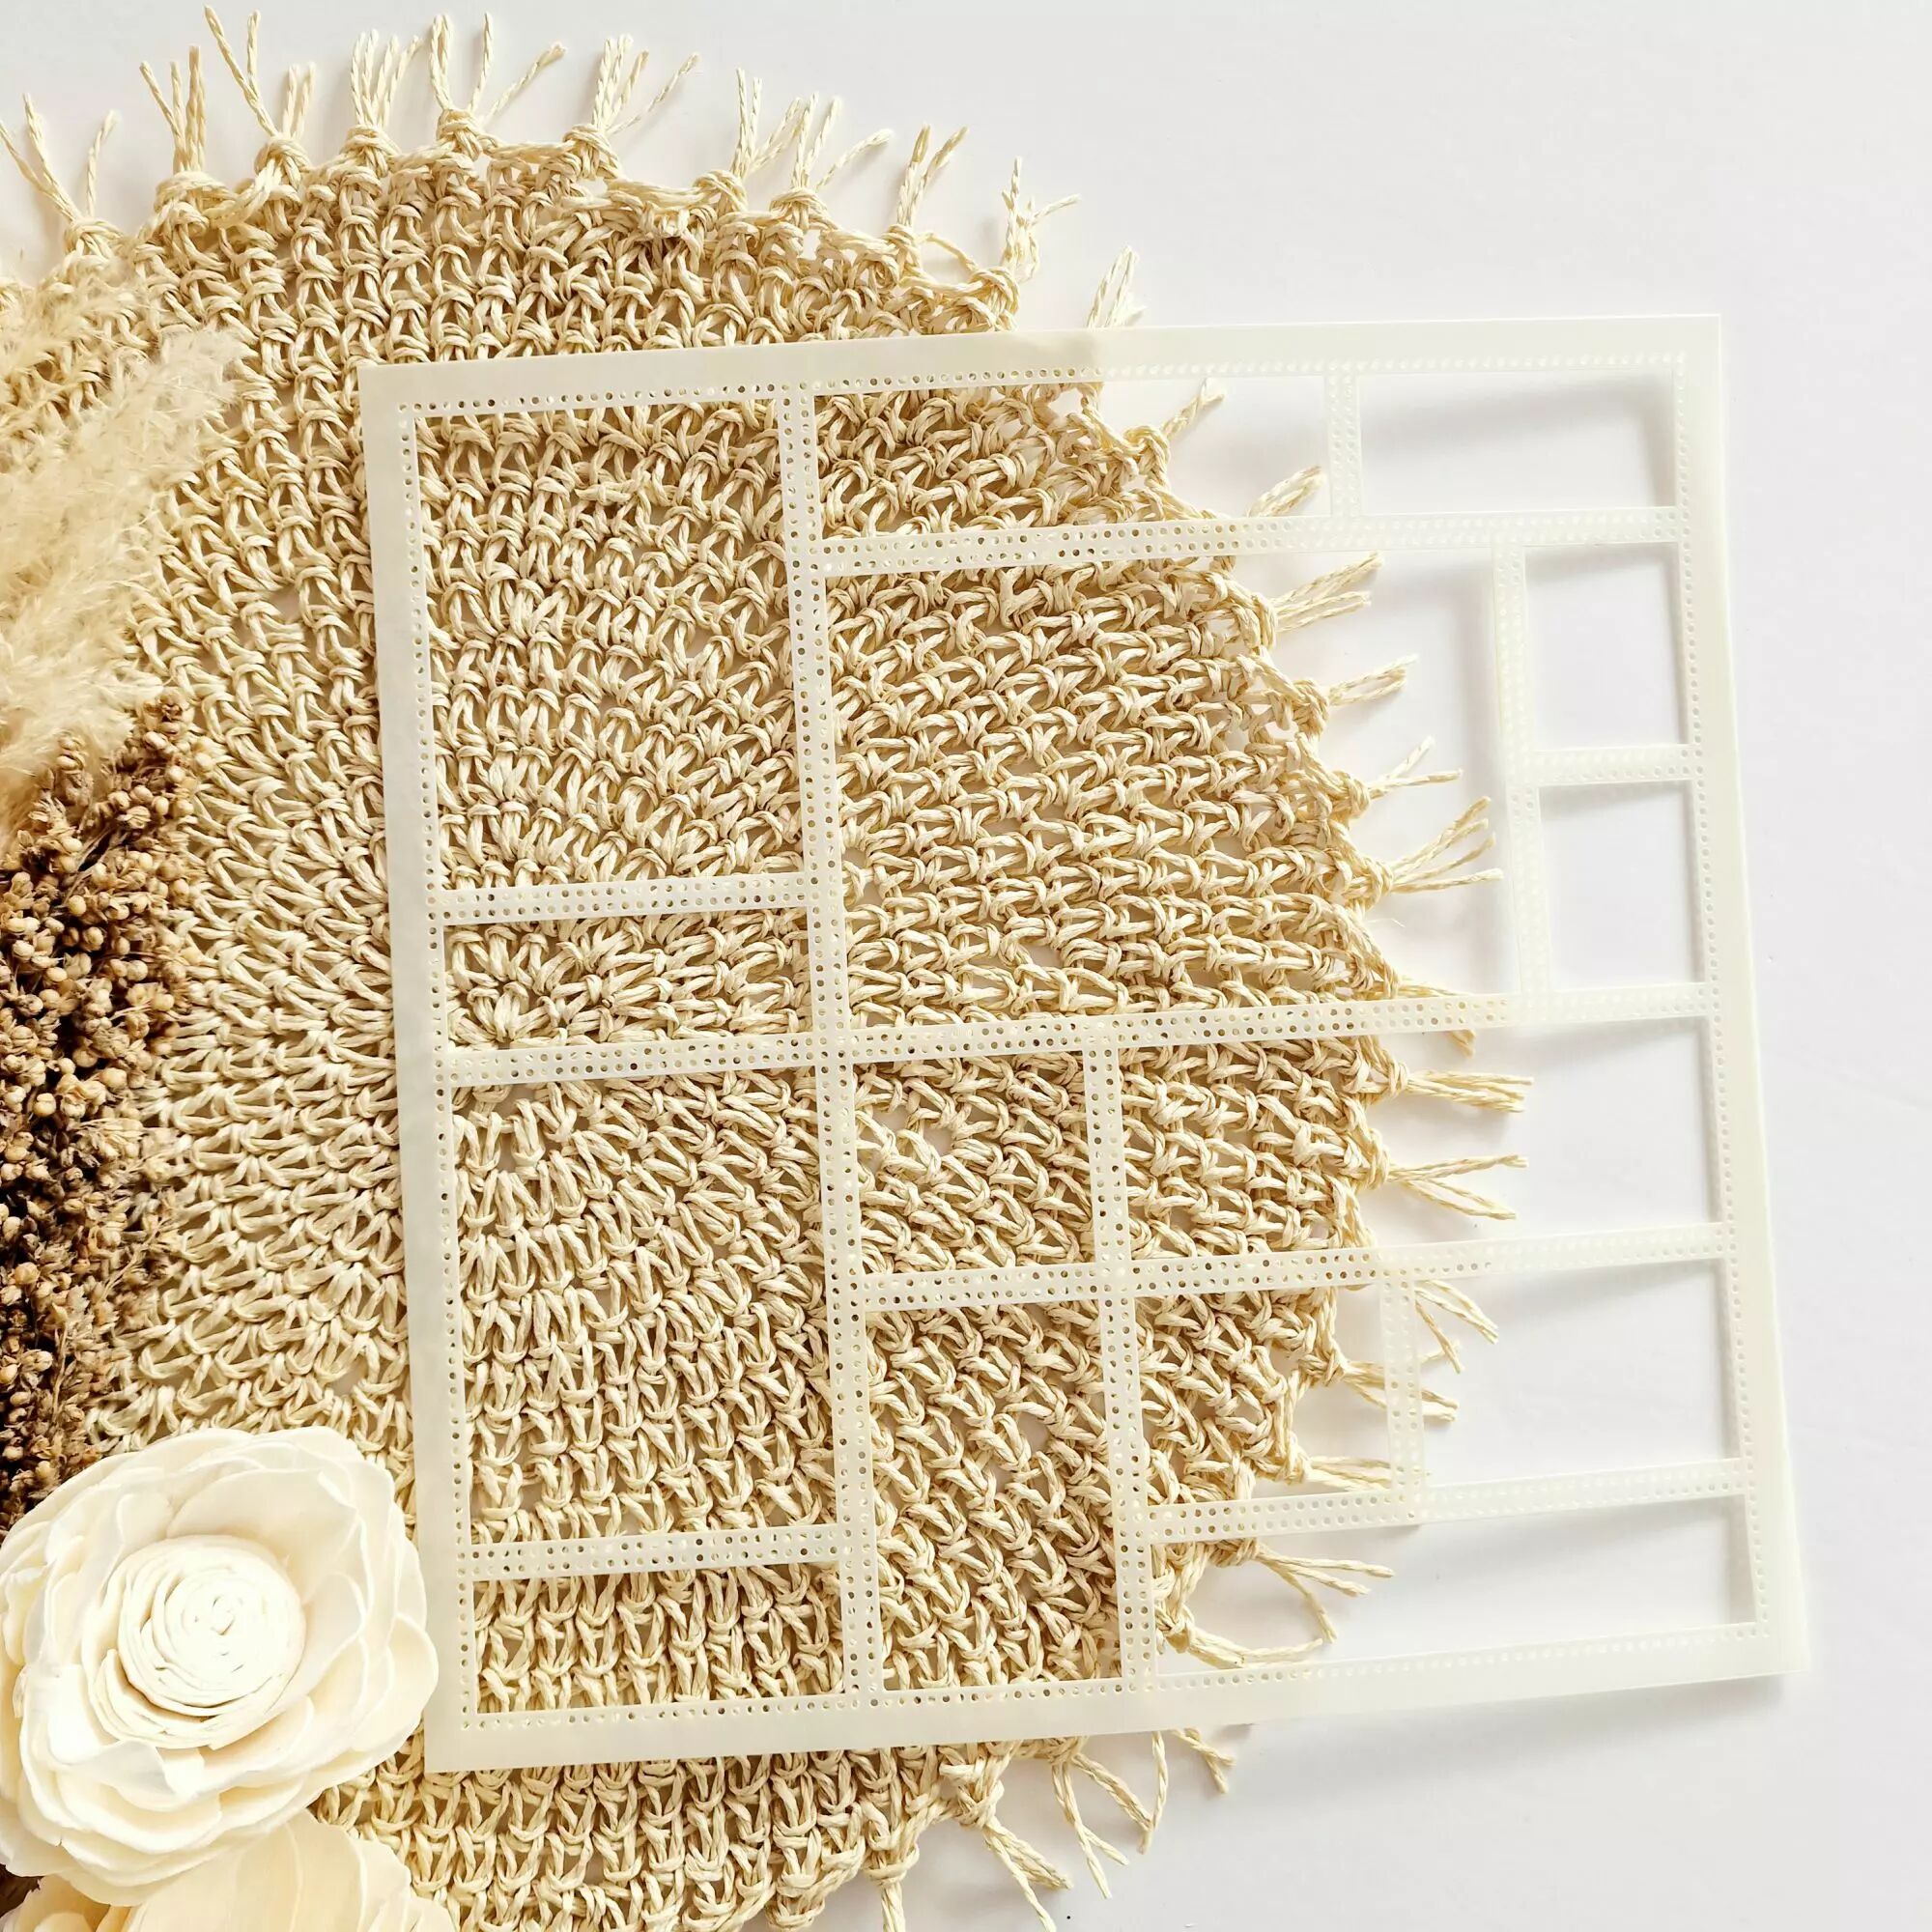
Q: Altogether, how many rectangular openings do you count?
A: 15